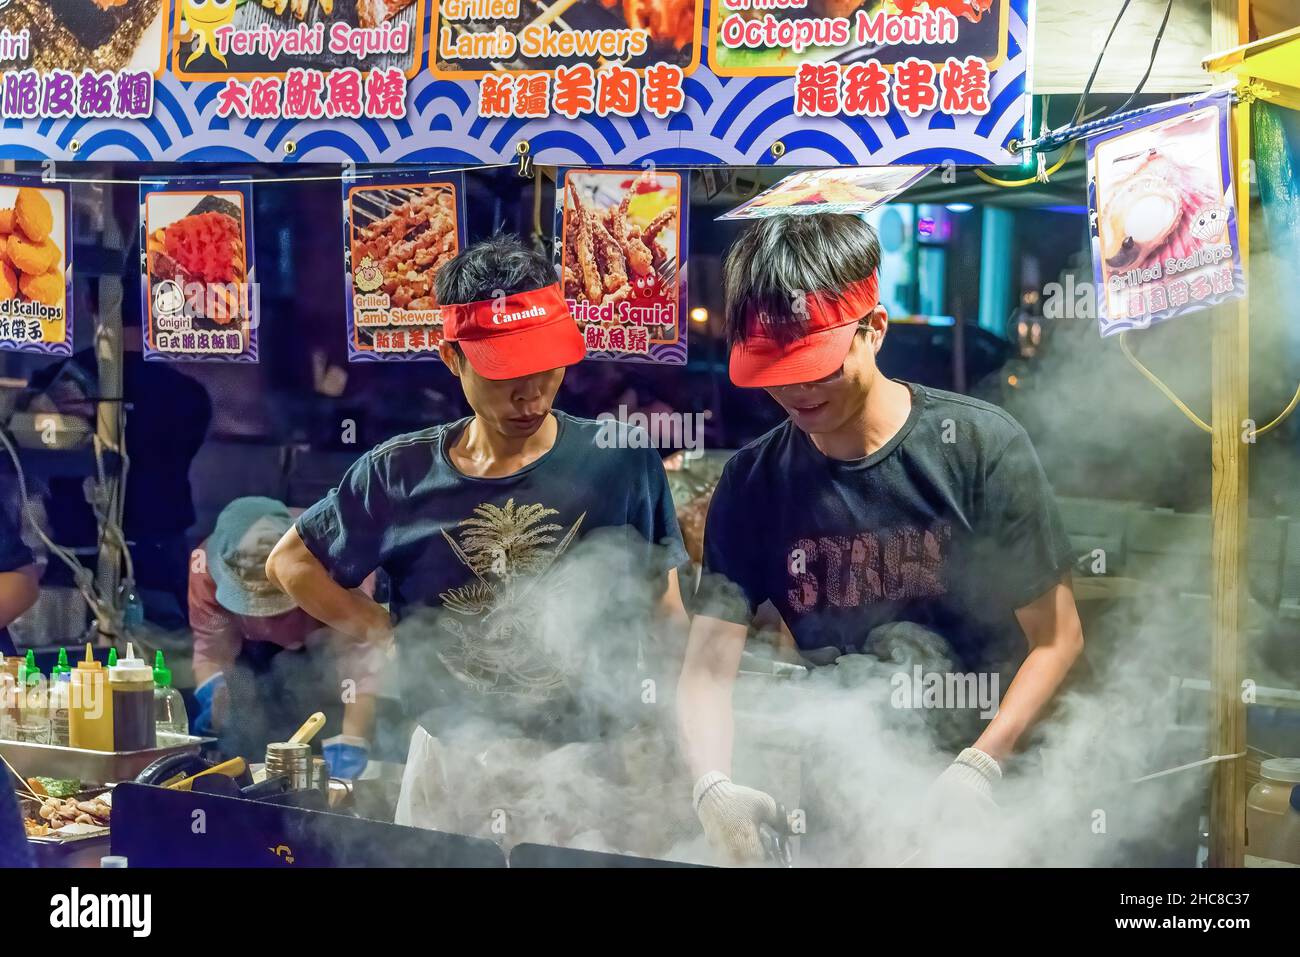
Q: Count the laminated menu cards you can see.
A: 6